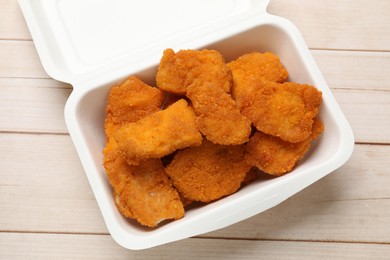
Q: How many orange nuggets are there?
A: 9